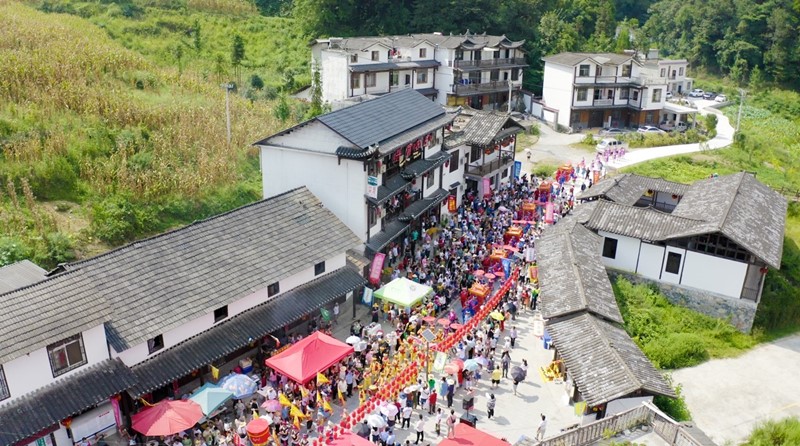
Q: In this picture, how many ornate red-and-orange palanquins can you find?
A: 6